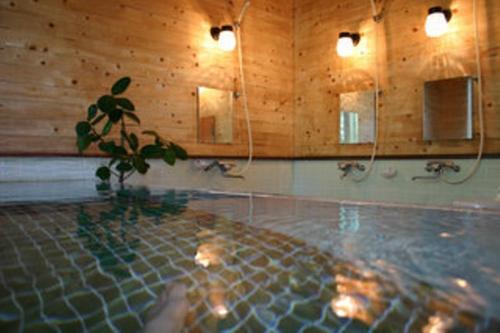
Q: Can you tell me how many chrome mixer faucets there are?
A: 3